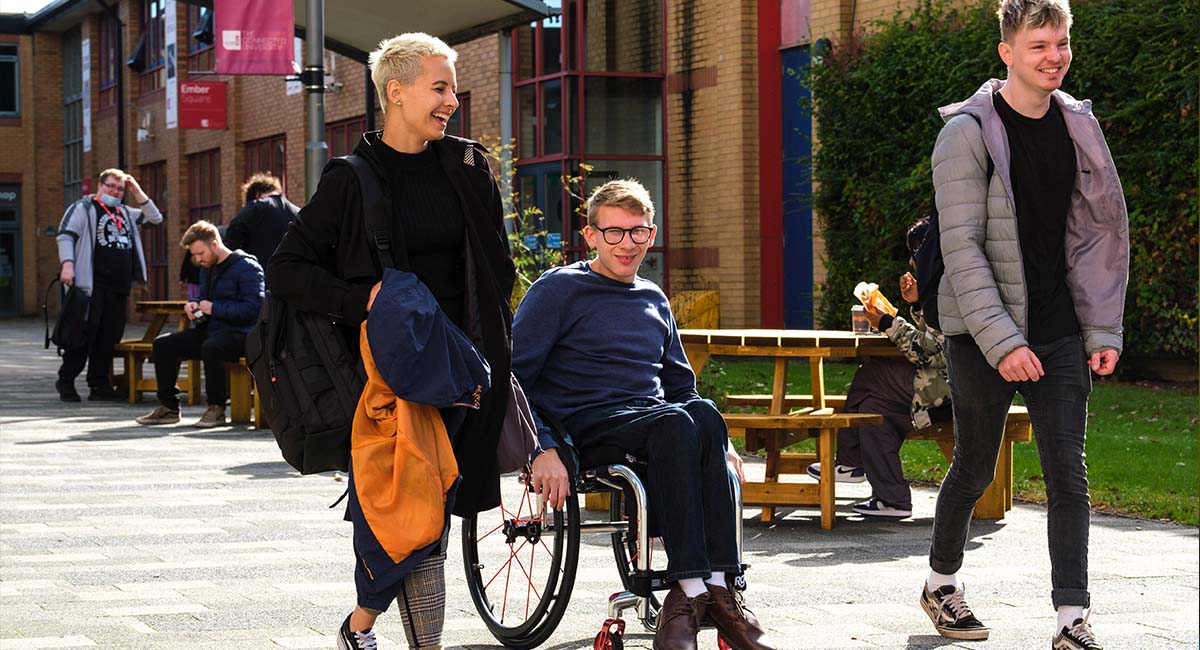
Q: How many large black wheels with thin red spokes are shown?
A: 2